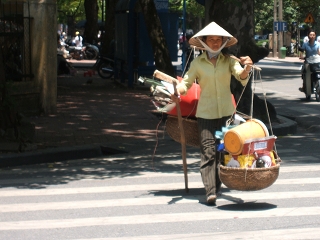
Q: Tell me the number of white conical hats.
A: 1